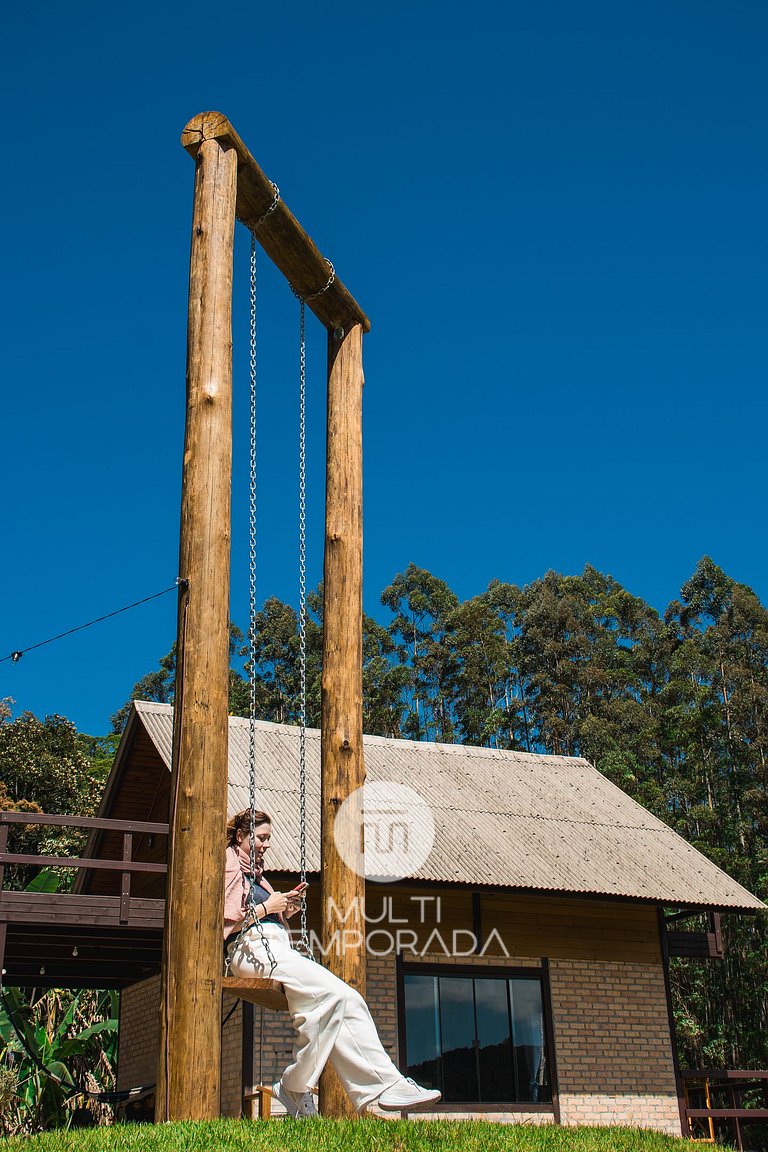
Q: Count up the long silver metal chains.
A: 2